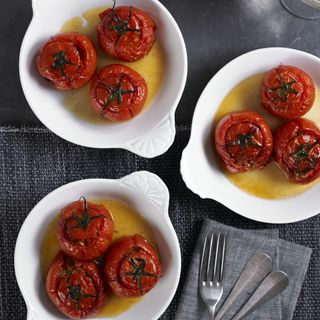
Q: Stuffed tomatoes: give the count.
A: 9